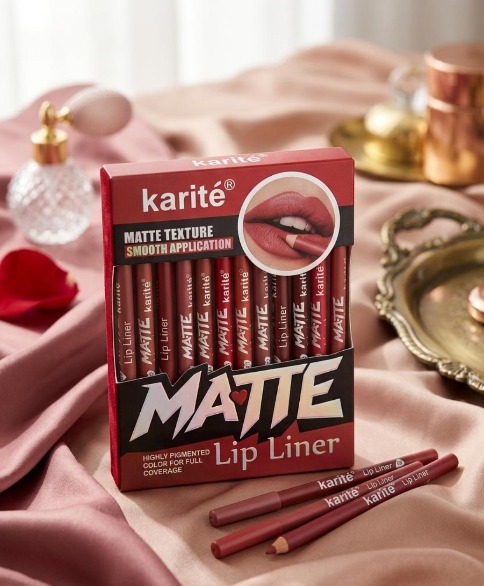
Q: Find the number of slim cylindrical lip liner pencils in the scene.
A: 15